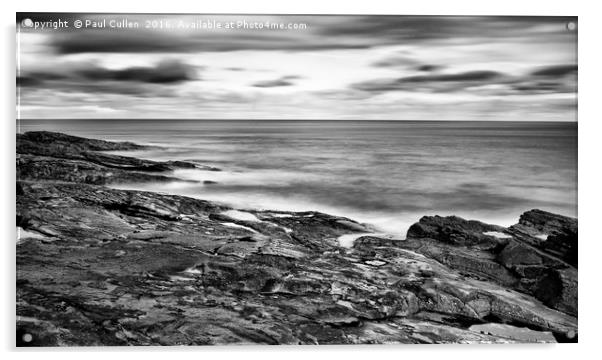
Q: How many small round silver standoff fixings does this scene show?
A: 4